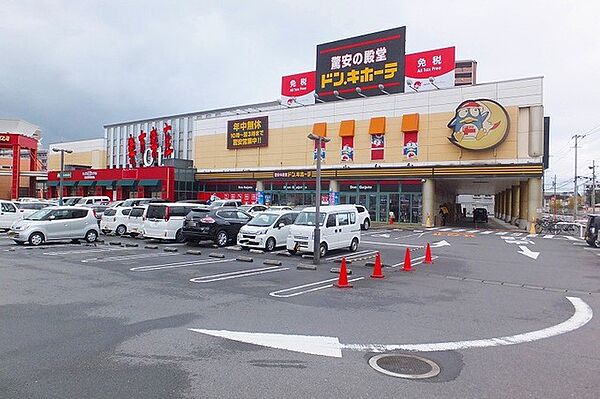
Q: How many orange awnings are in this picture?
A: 4